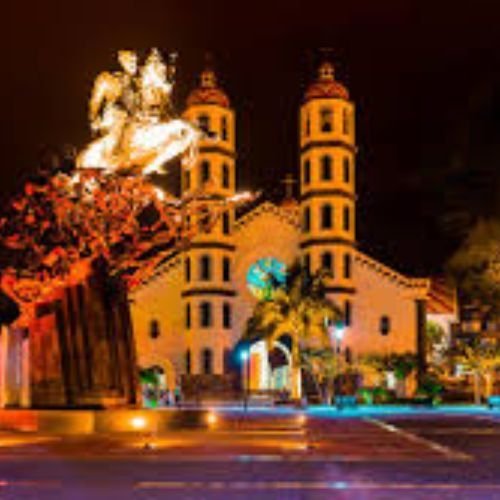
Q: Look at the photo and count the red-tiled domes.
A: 2